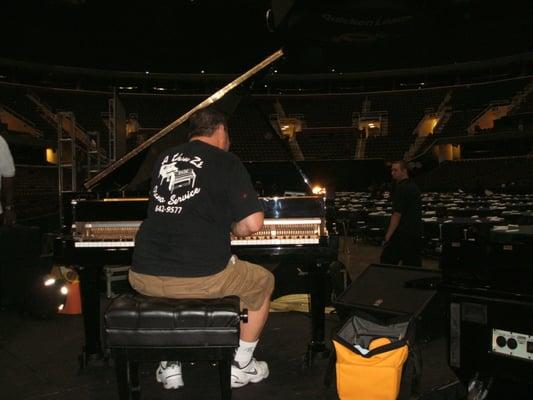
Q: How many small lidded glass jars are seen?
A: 0